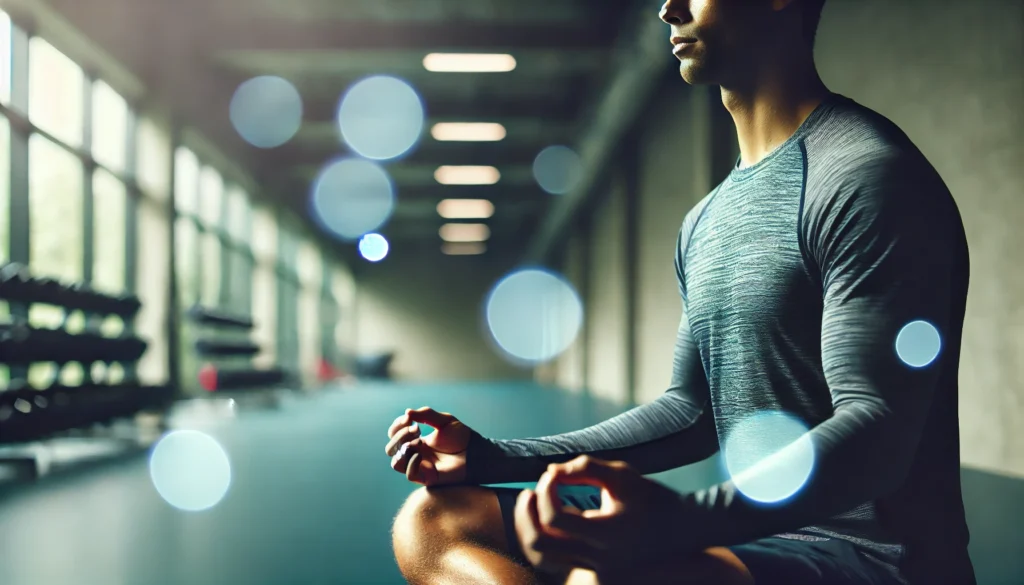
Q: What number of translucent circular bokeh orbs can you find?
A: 9